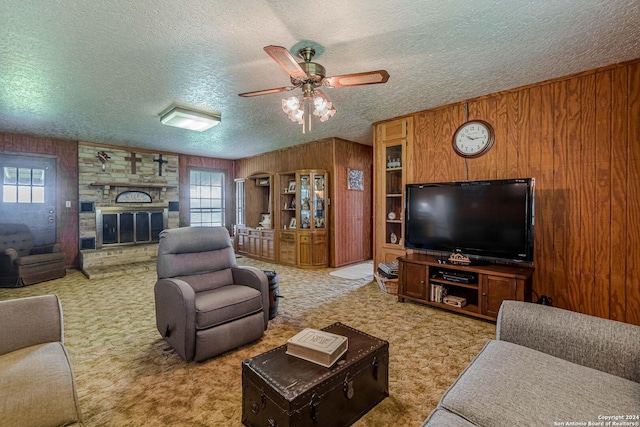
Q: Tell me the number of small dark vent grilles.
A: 3